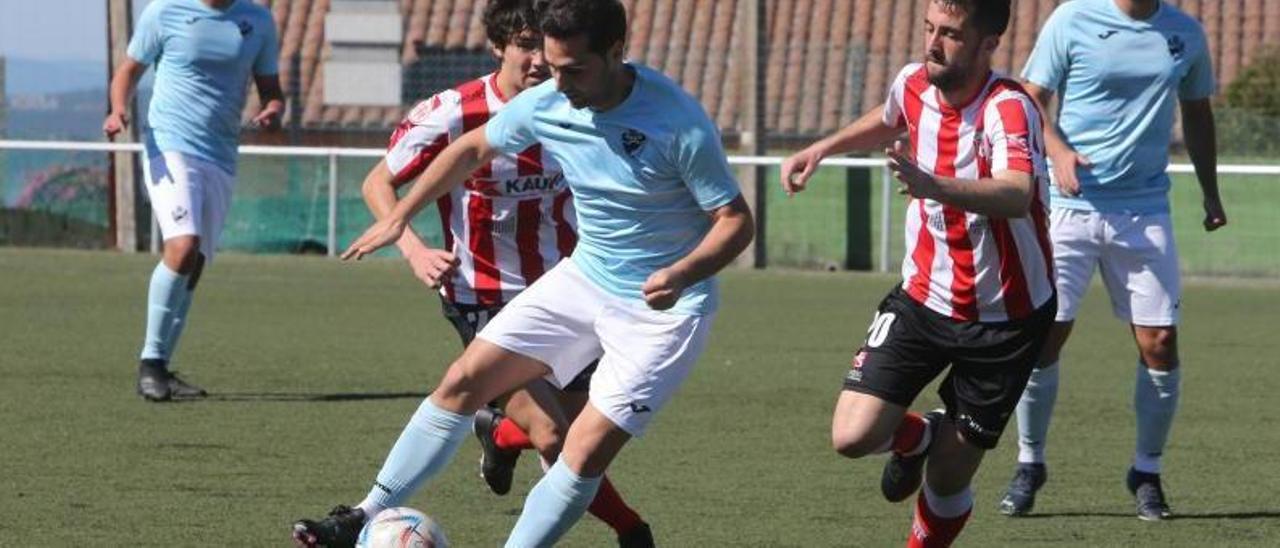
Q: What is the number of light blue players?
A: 3